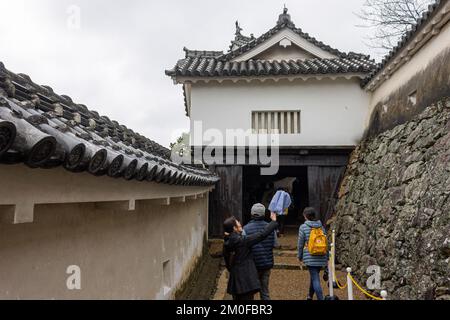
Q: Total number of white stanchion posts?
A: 5